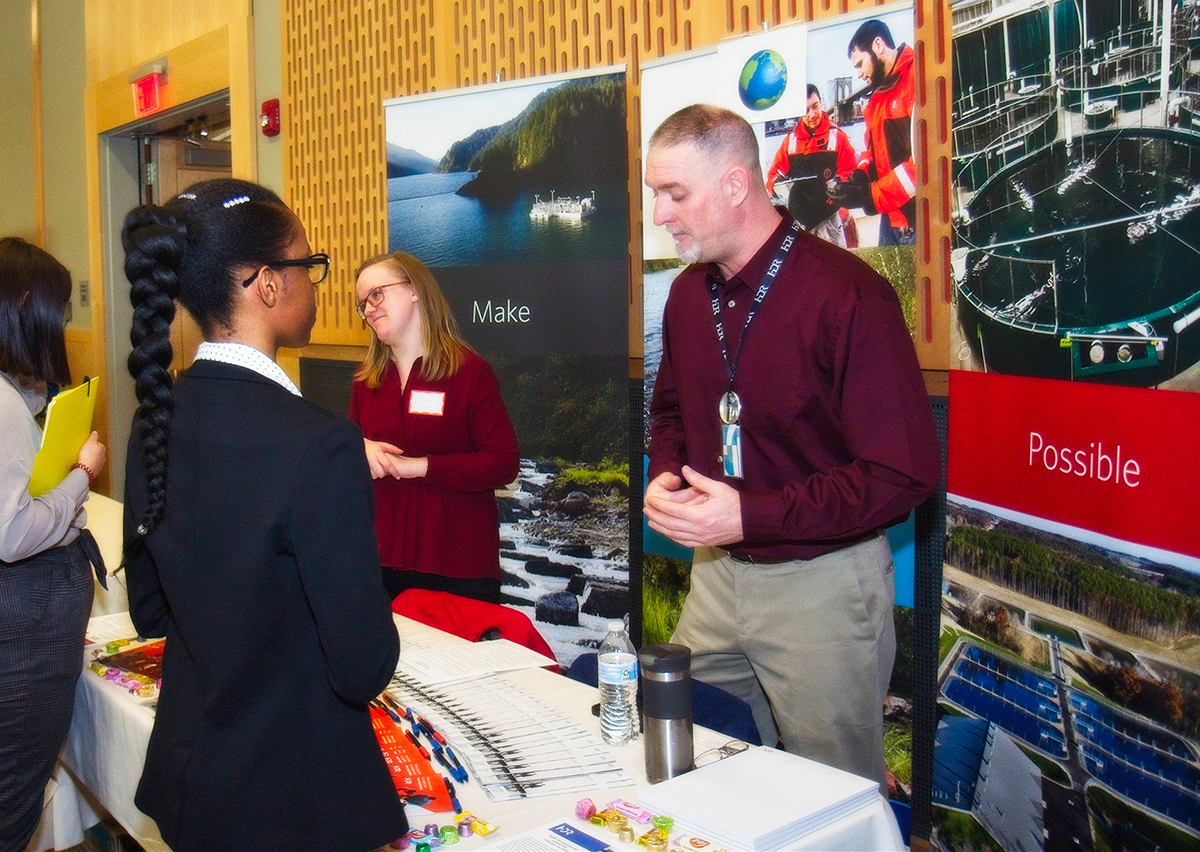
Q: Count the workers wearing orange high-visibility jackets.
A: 2